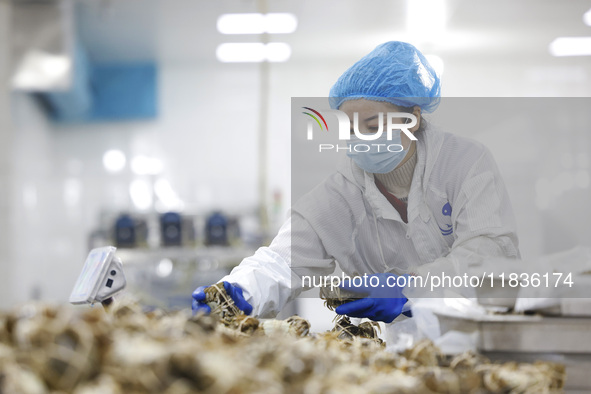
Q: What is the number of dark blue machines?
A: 3